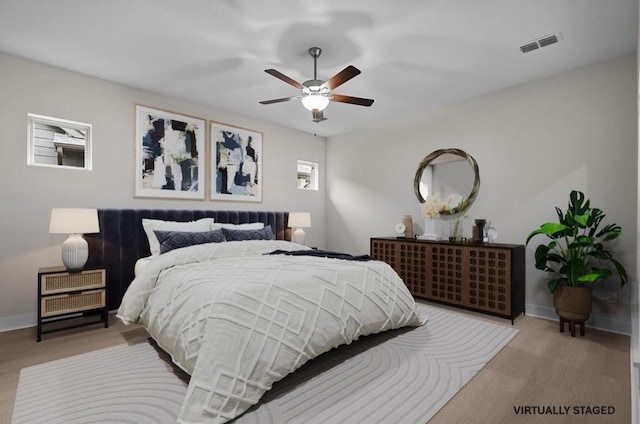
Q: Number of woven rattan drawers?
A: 2